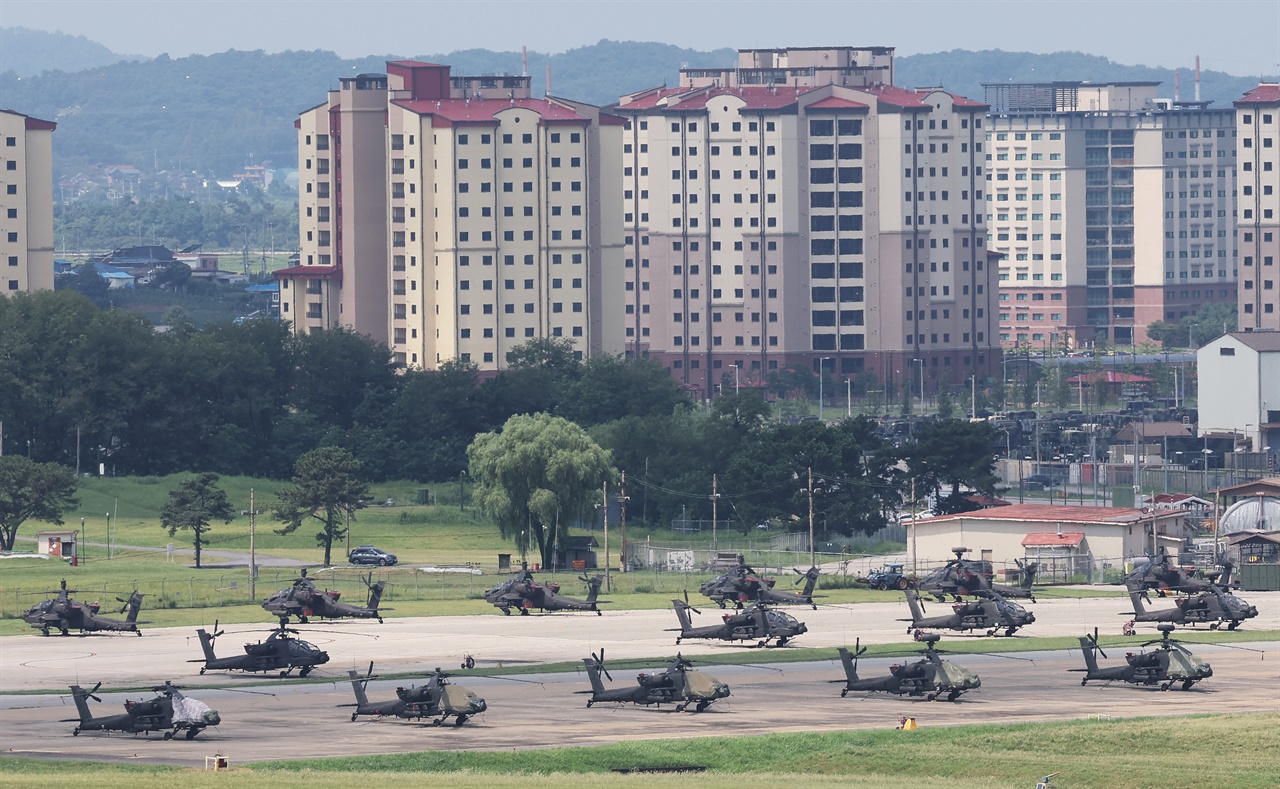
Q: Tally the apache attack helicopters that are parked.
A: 15